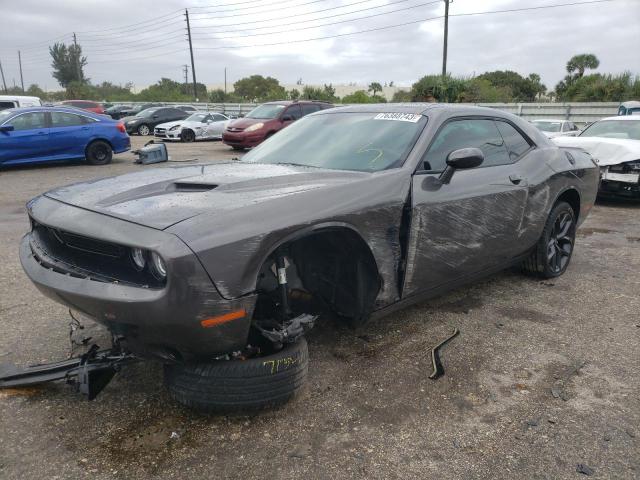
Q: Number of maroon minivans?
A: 1